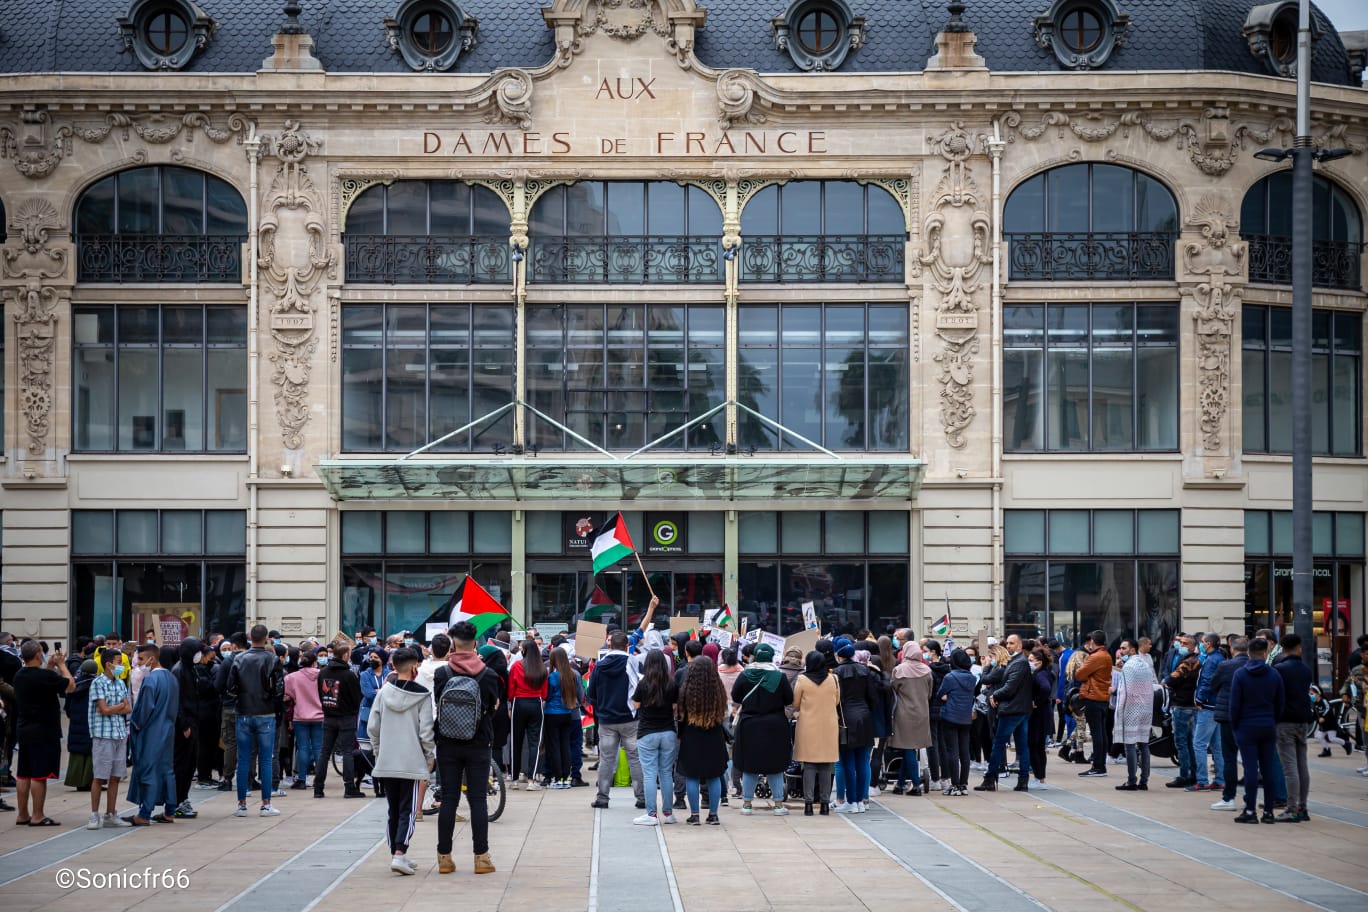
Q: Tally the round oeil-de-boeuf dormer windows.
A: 5